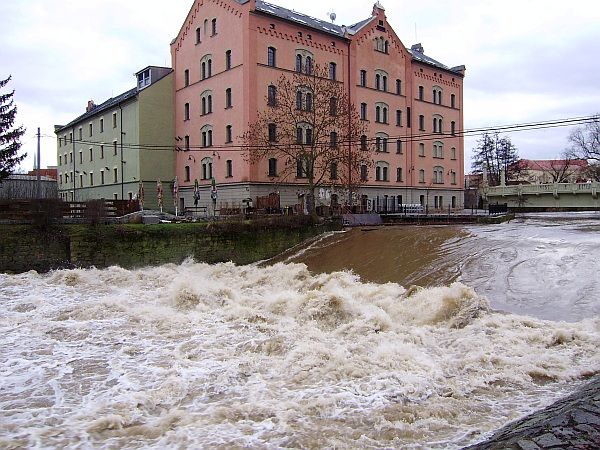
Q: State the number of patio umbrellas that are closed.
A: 5